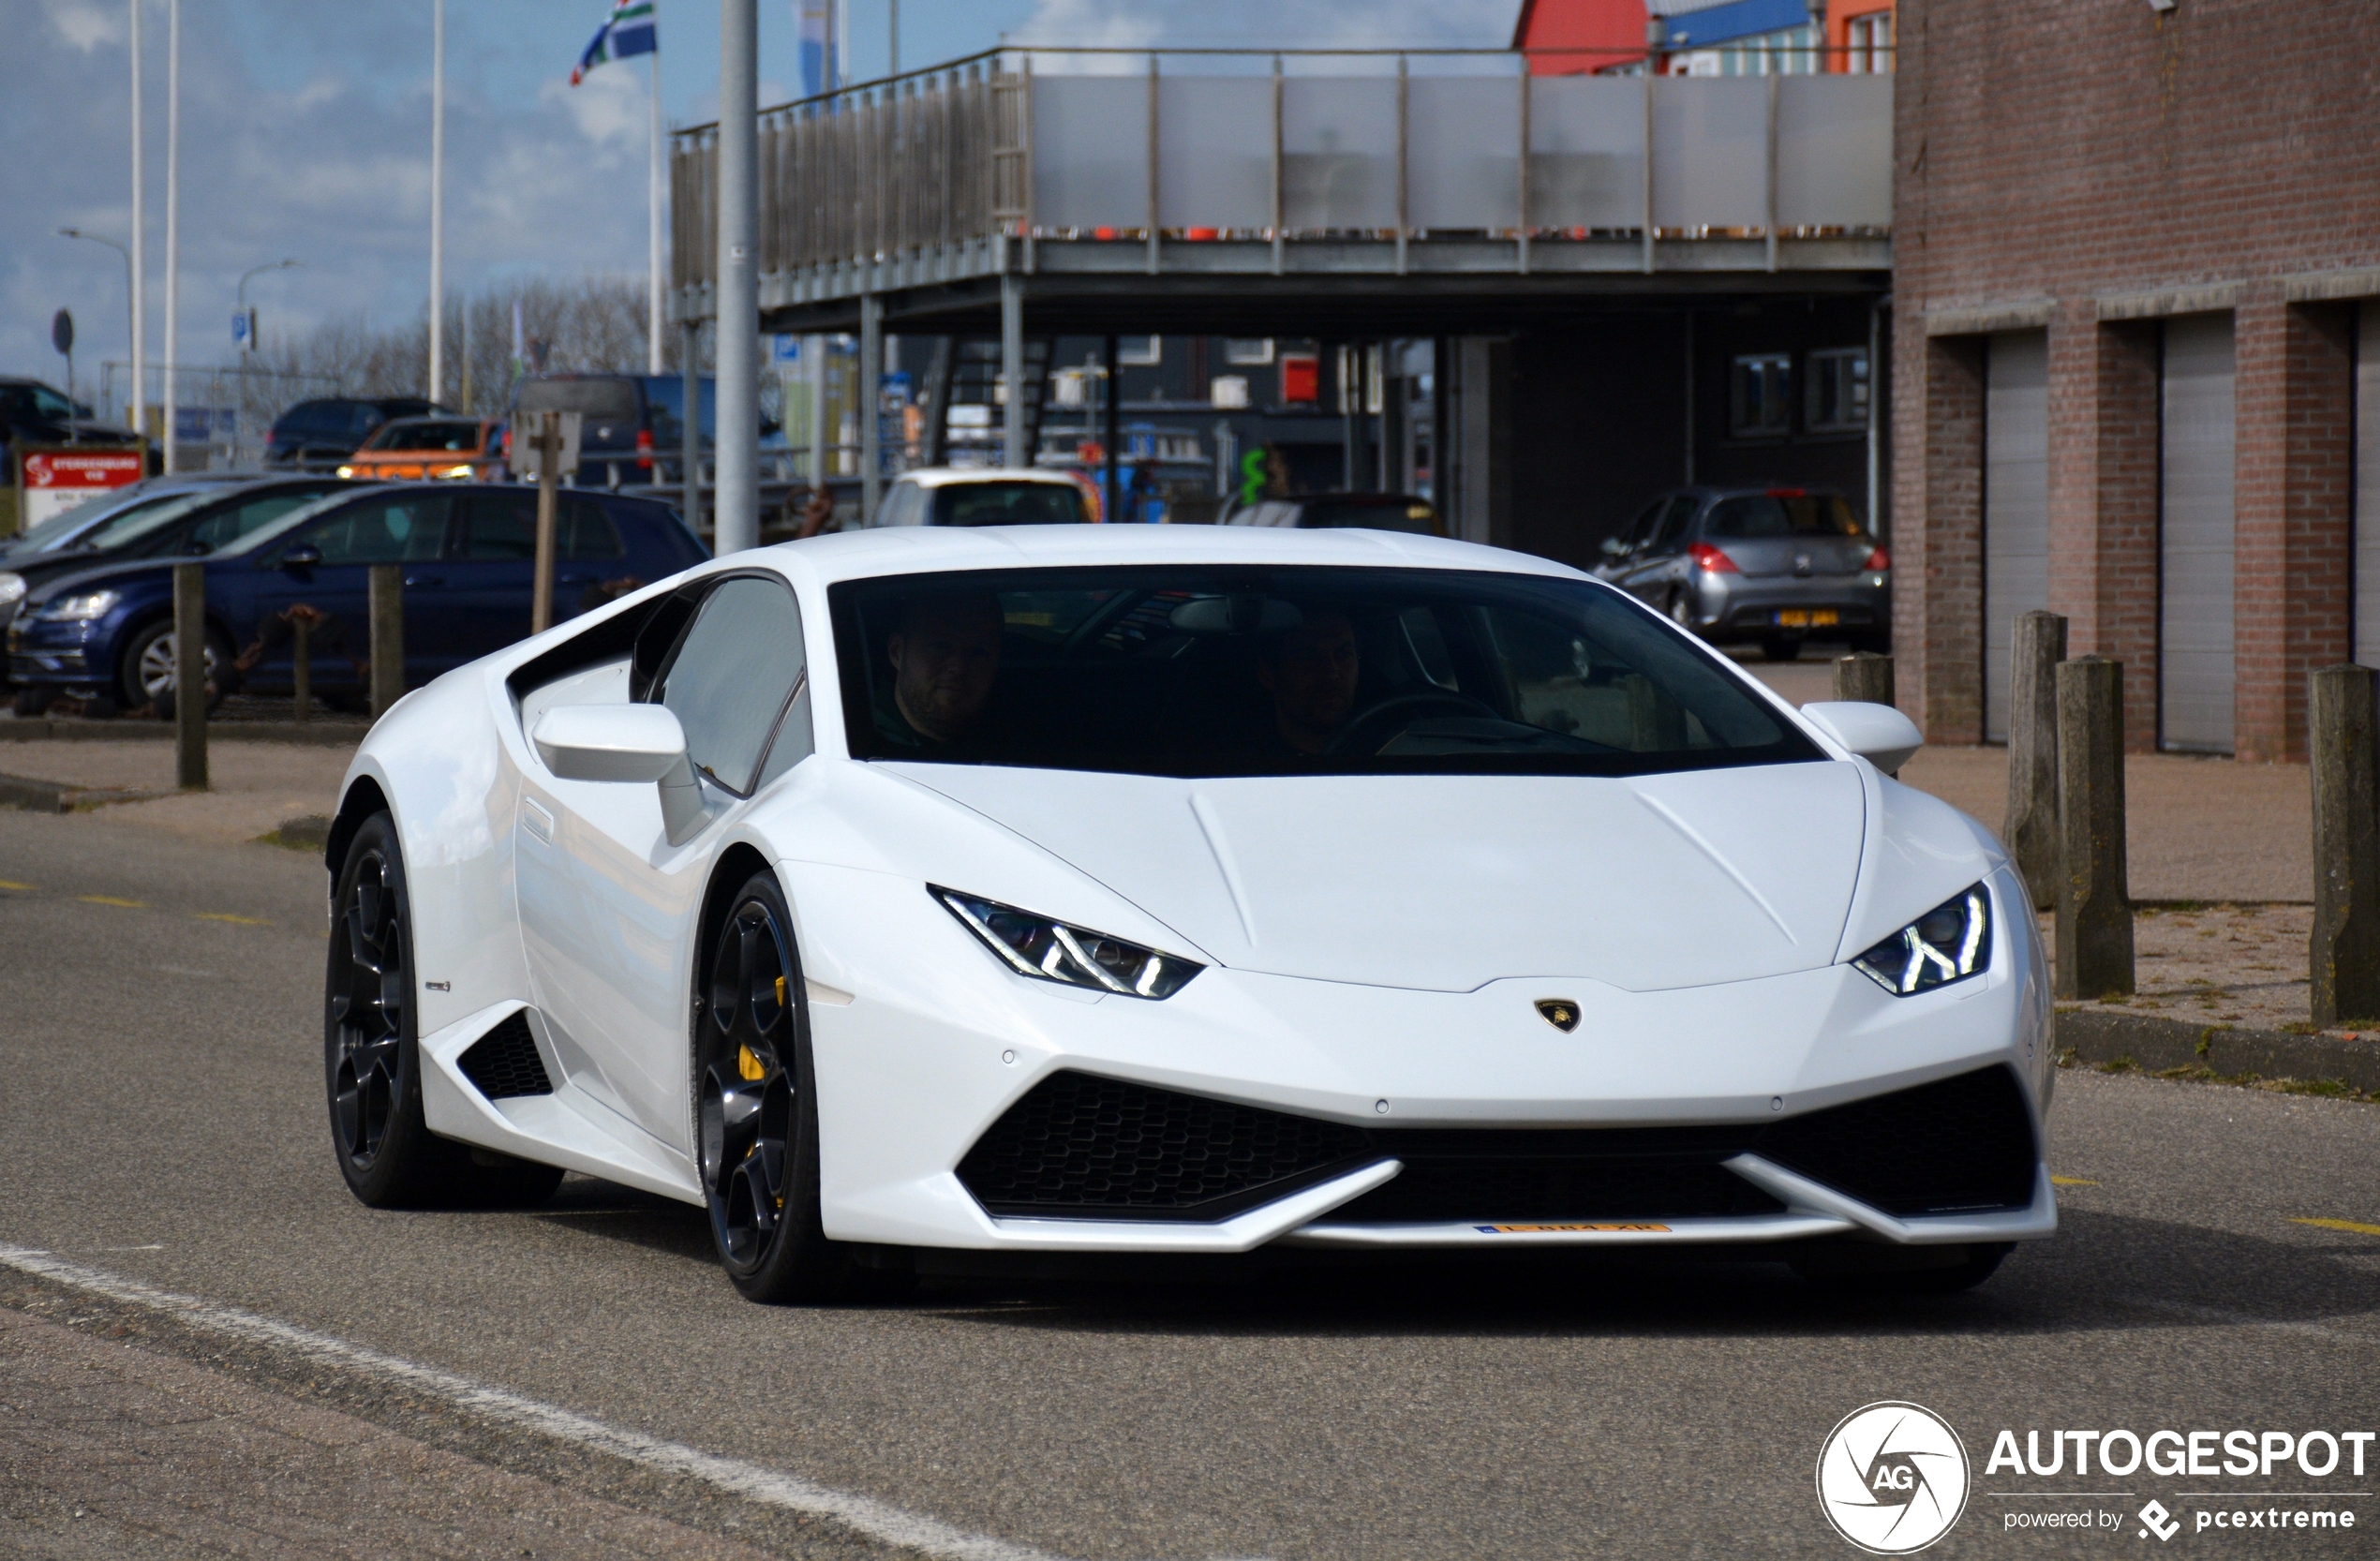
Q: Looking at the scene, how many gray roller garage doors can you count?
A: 3